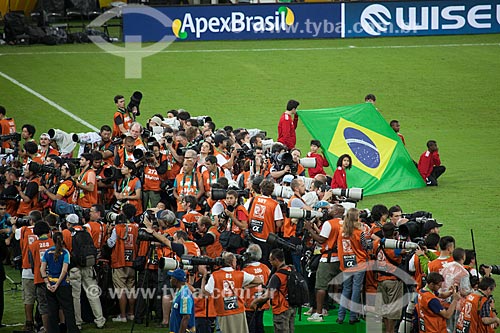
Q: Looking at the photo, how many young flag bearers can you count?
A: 6